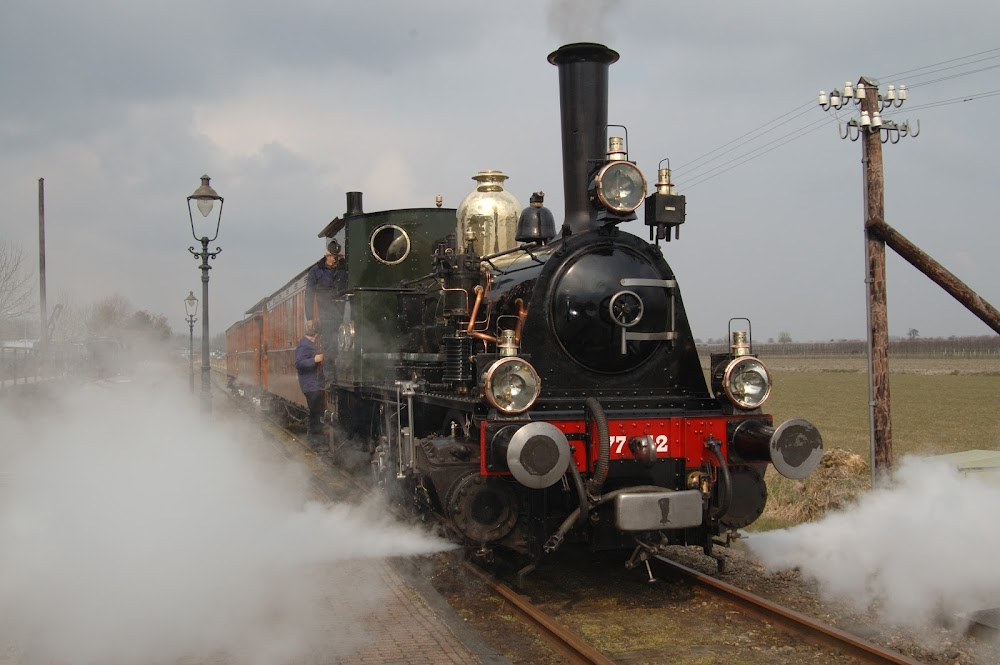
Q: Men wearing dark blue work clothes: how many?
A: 2